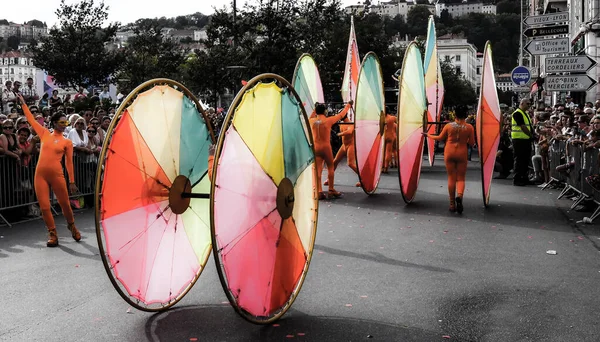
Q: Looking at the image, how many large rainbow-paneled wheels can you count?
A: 8